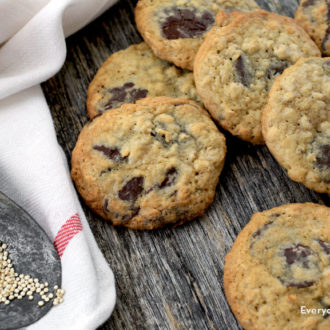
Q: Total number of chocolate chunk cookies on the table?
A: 7